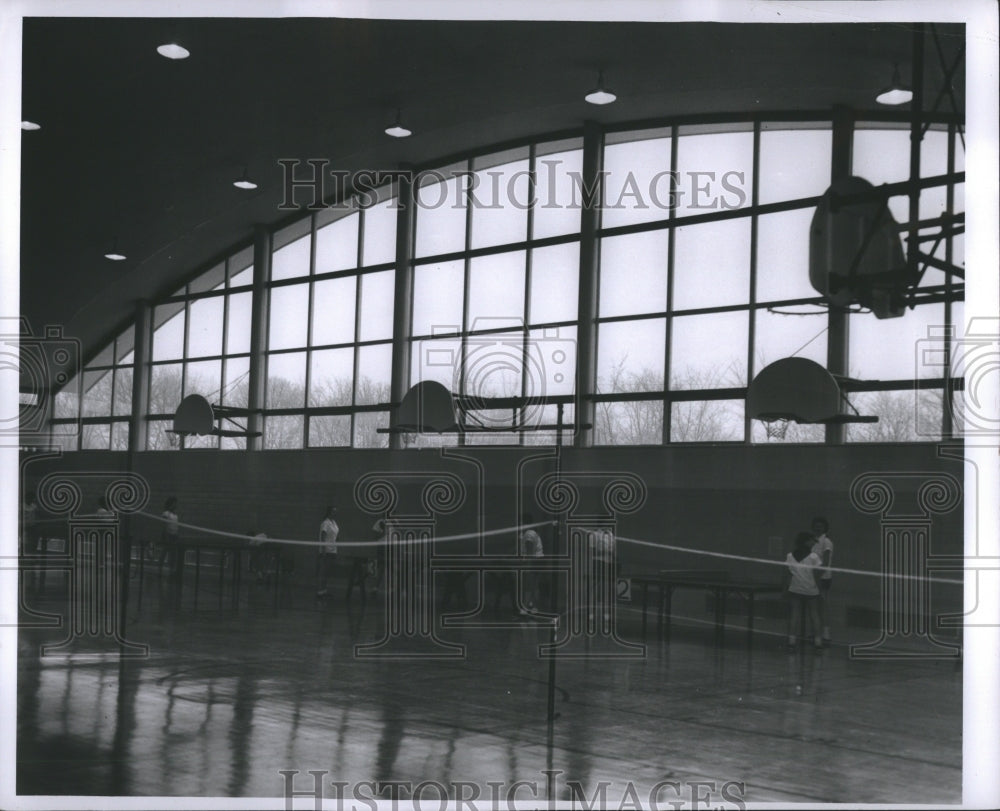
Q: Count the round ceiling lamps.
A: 7